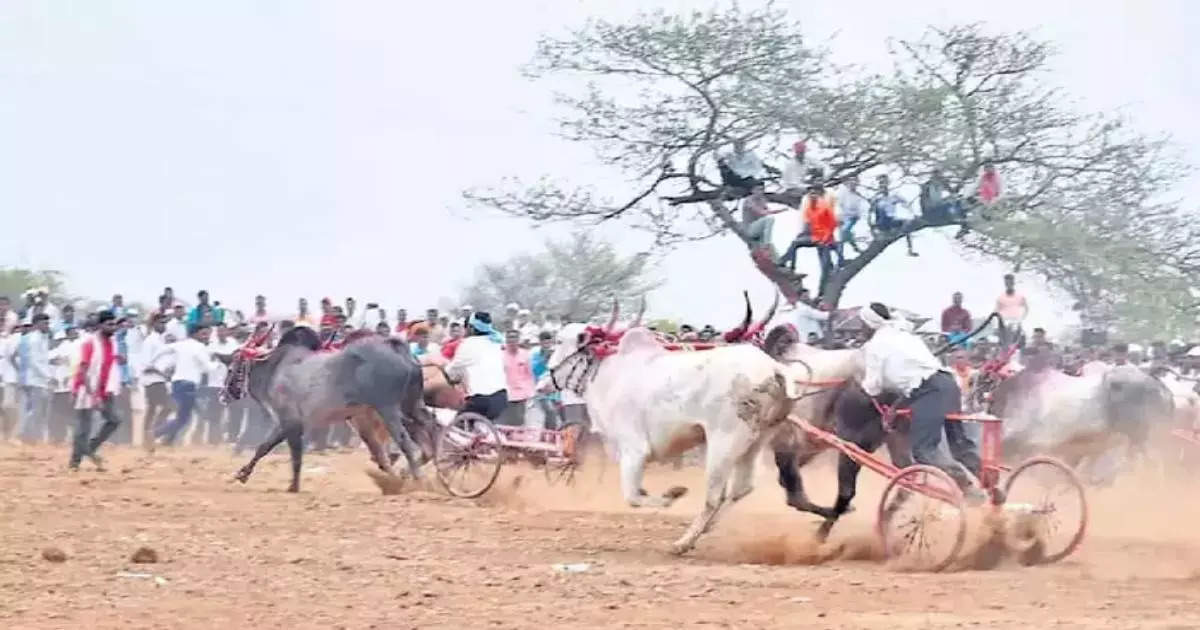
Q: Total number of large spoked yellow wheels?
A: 0